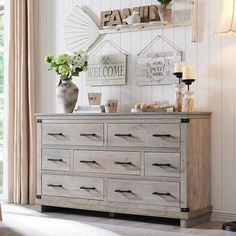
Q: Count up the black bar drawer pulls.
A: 12